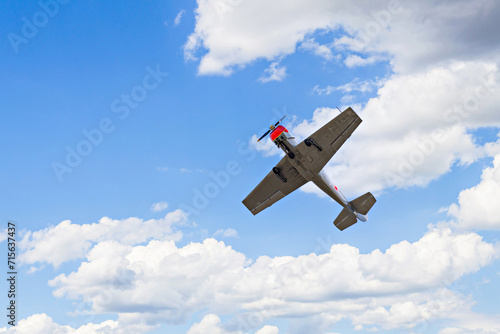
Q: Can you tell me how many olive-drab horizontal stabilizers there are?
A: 2